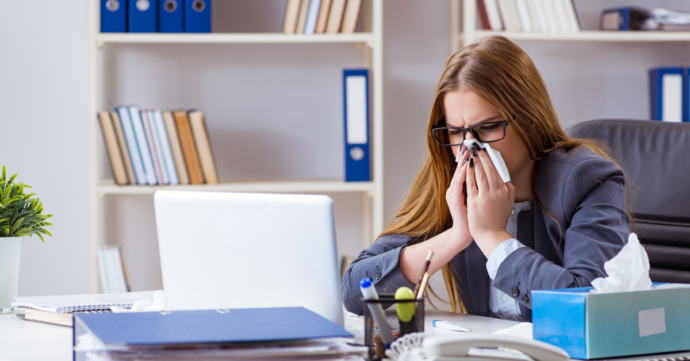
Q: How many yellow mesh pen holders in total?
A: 0